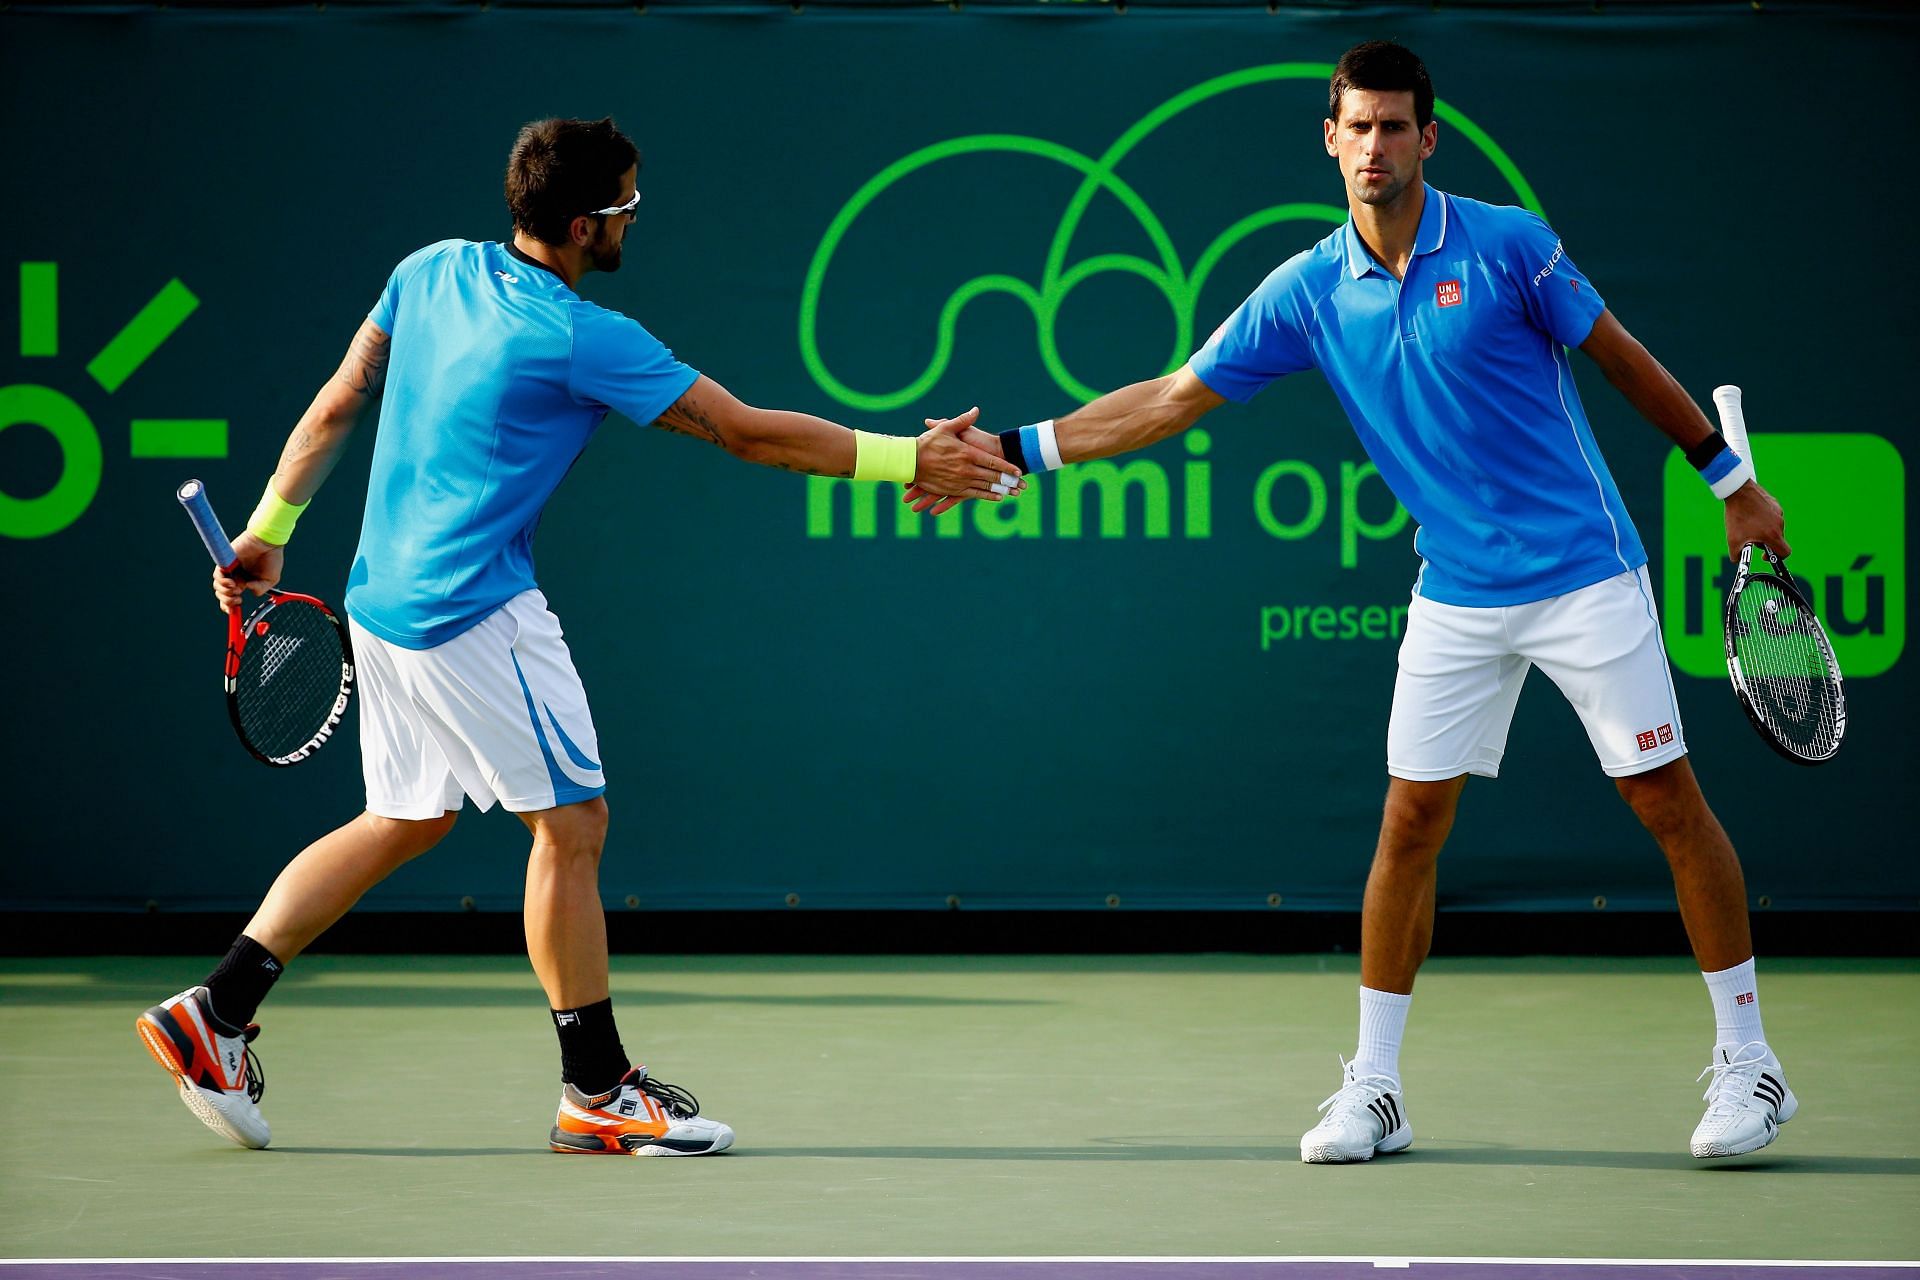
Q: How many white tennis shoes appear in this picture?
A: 2